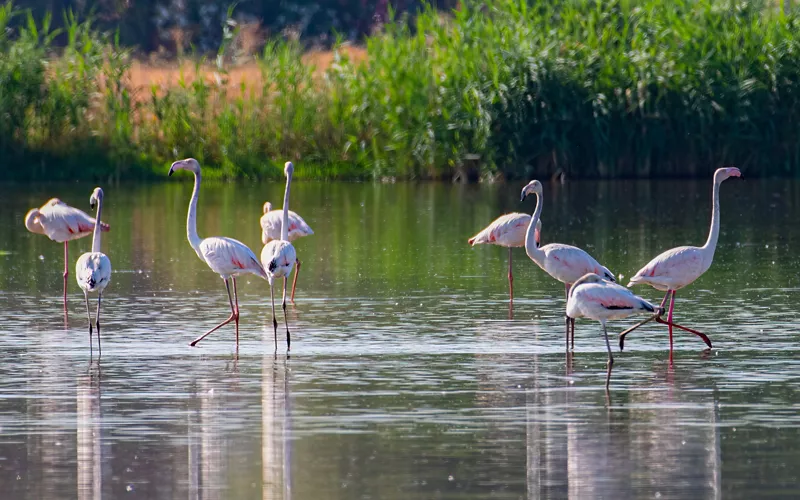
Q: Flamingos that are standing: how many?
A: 9